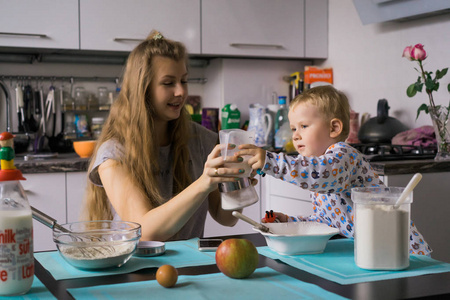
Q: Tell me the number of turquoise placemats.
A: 4